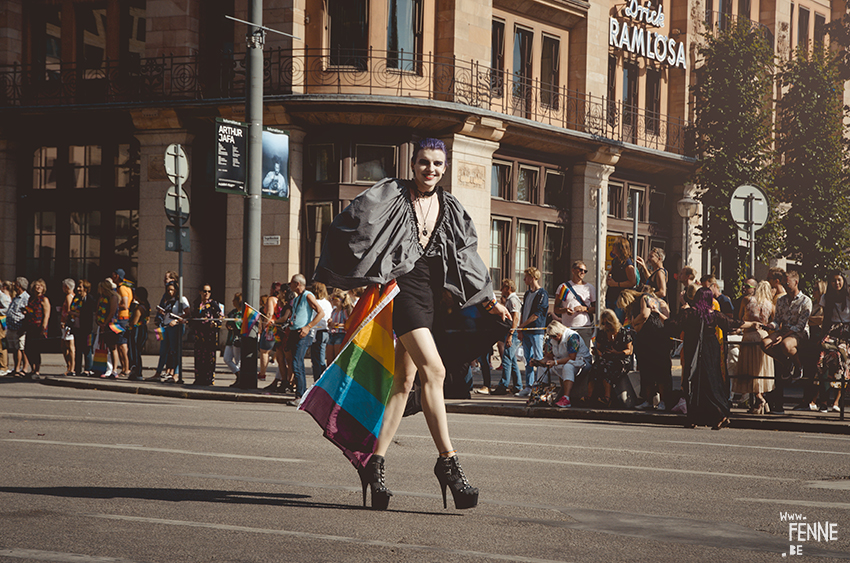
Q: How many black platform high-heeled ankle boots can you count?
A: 2